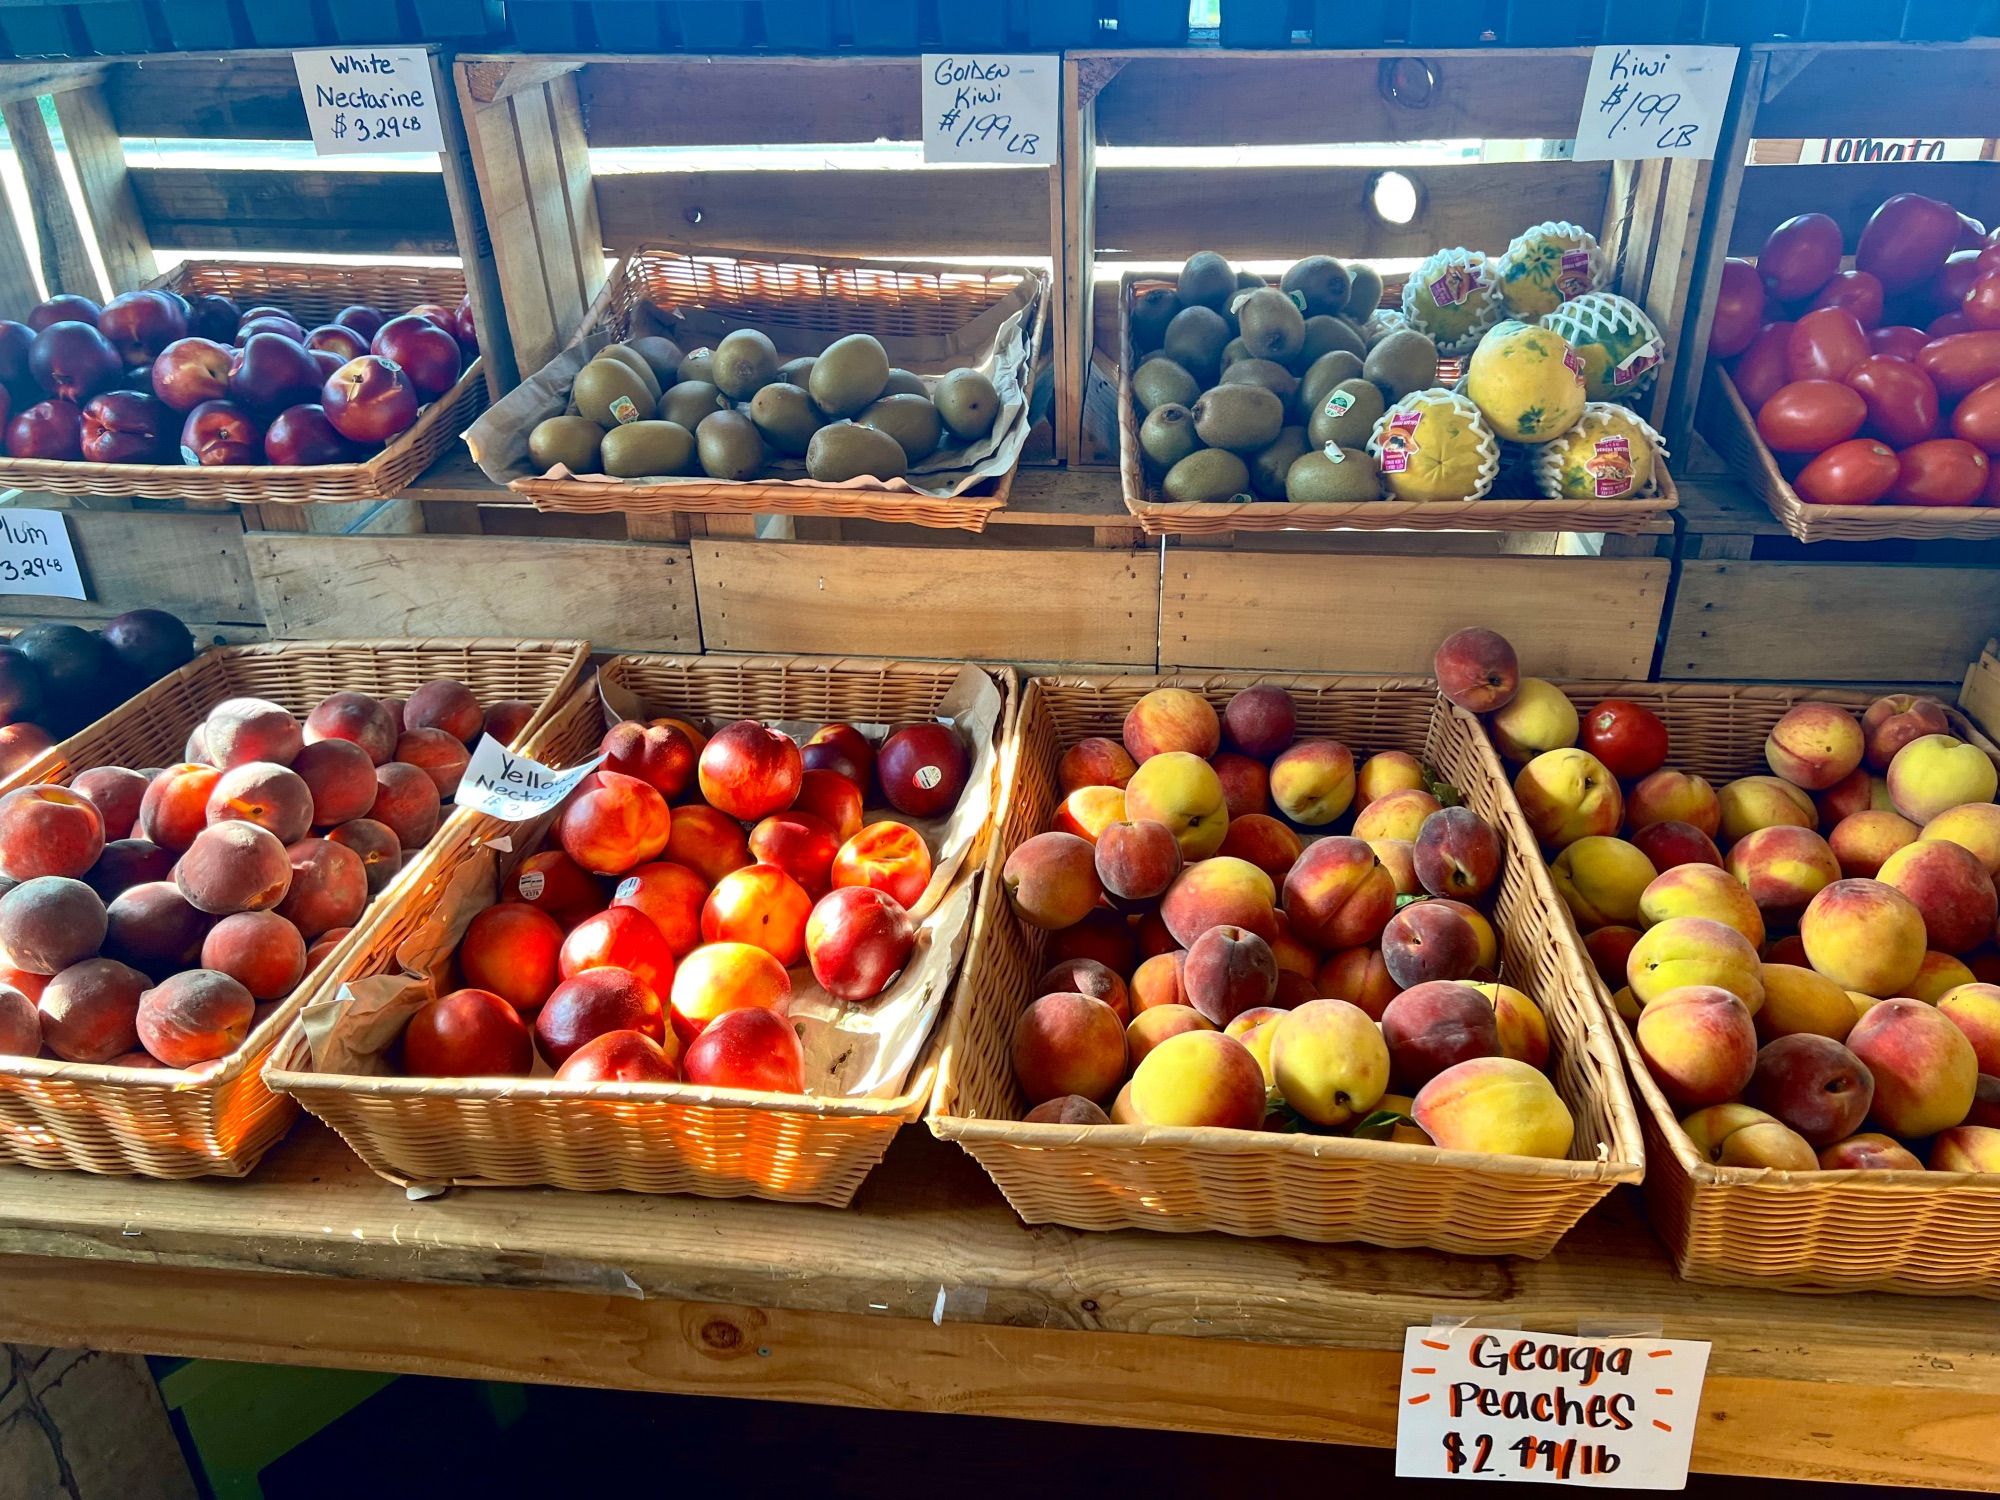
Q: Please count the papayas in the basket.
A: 6